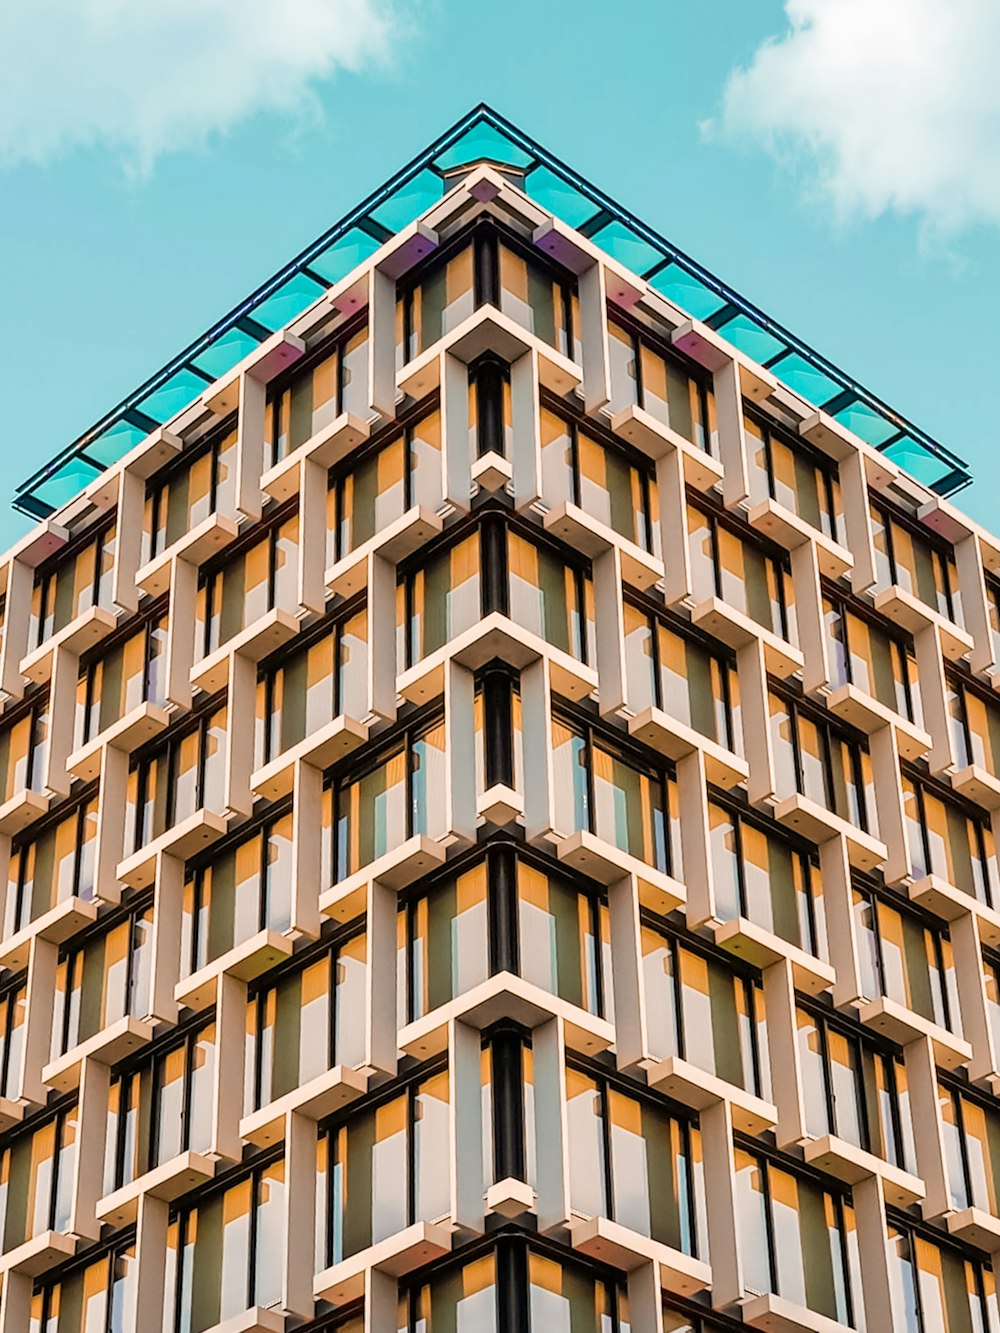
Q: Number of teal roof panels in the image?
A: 15